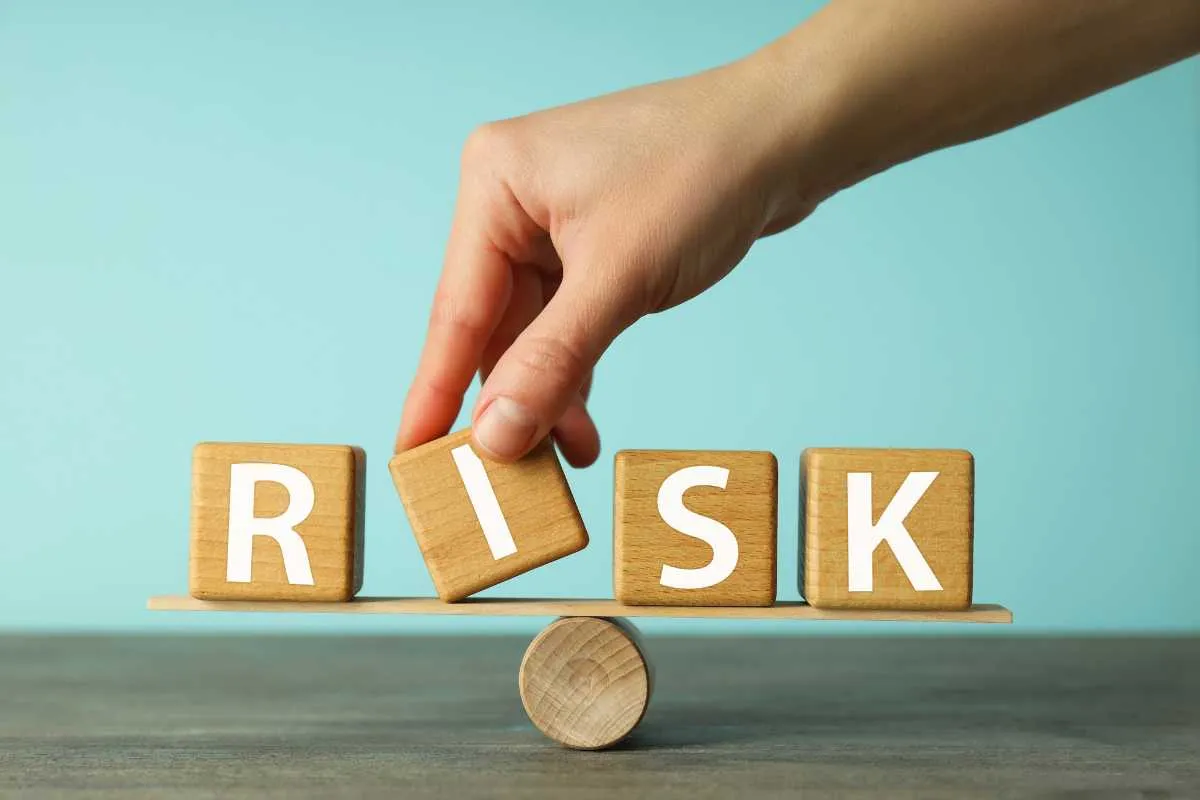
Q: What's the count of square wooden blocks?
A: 4